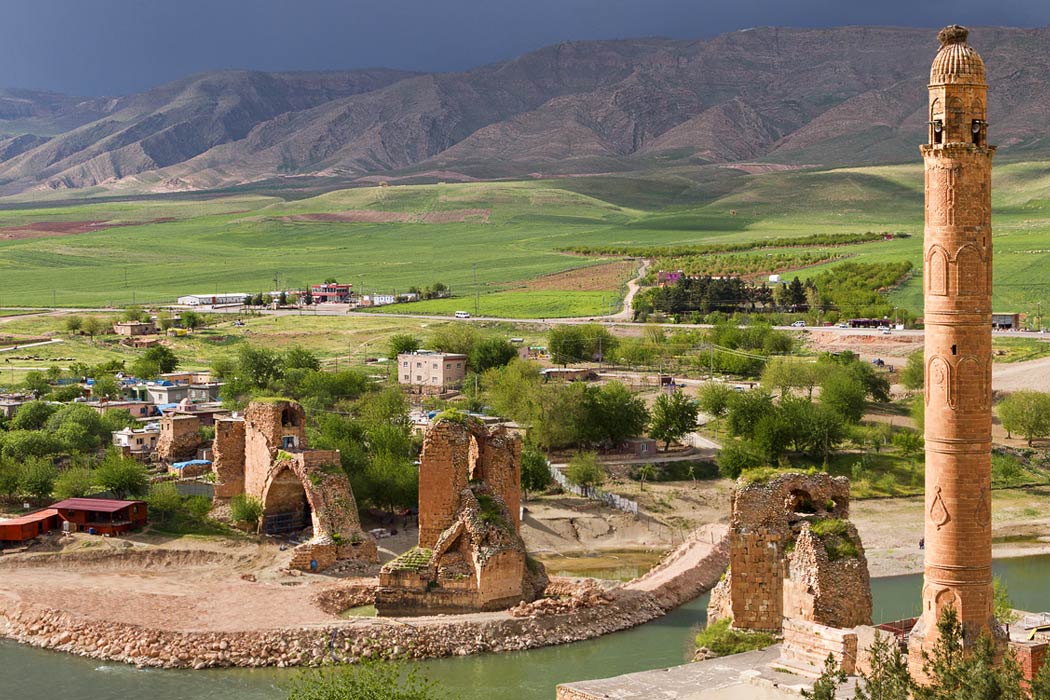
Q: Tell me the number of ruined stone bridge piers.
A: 3